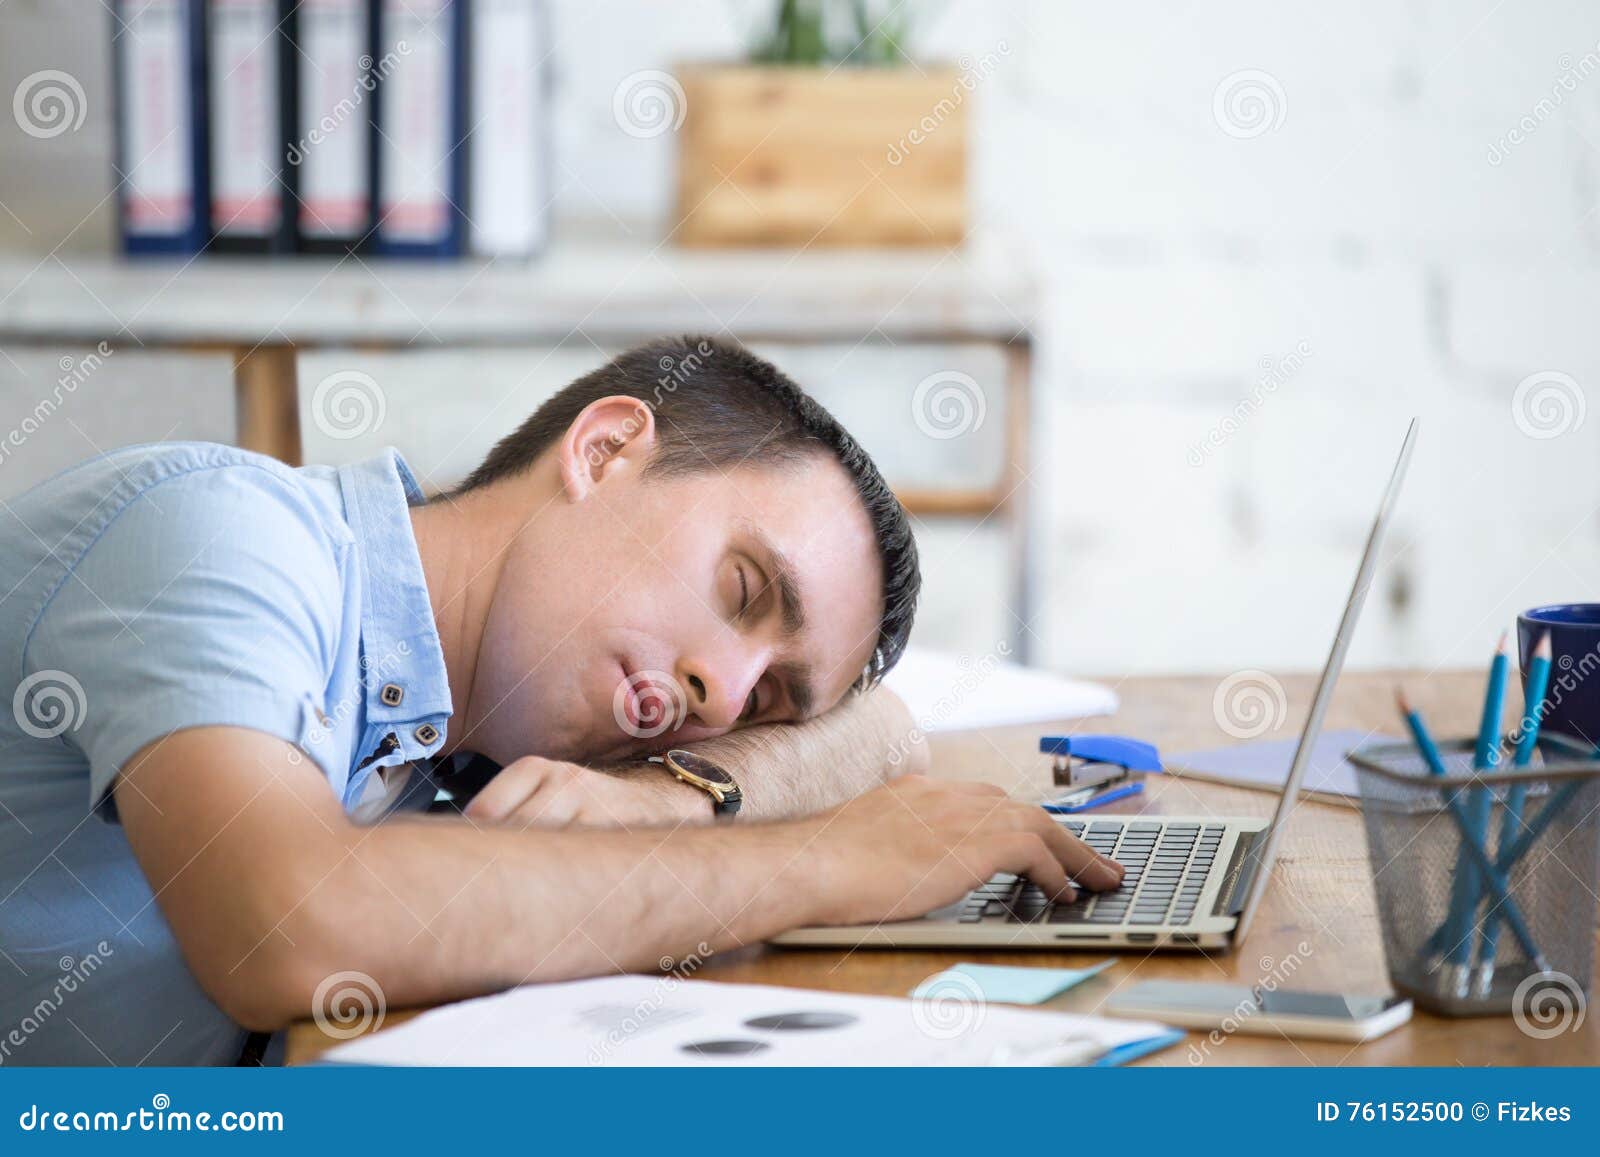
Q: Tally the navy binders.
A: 2